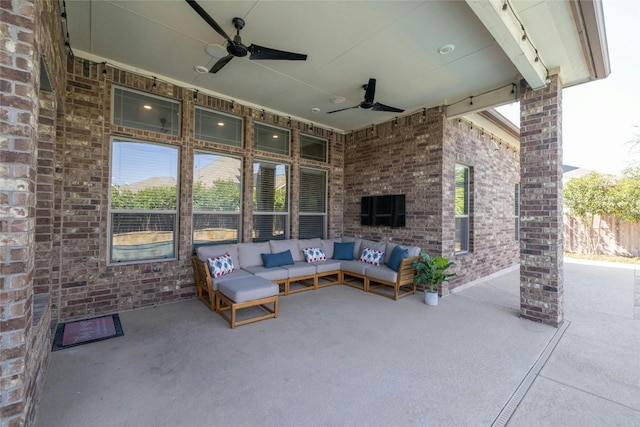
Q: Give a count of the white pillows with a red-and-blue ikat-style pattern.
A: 3